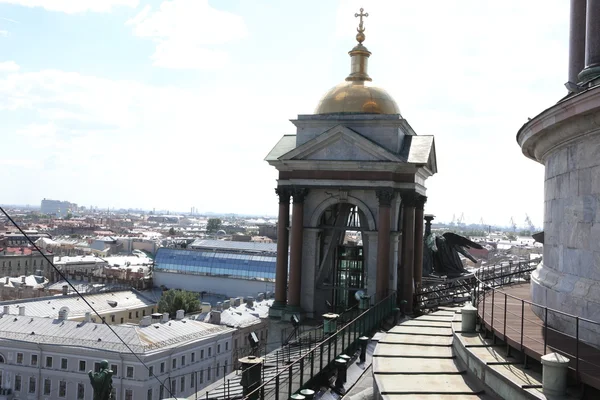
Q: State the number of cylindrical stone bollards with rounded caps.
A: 2